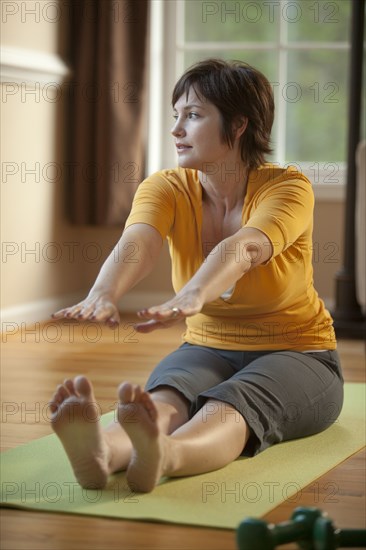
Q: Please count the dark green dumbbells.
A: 2